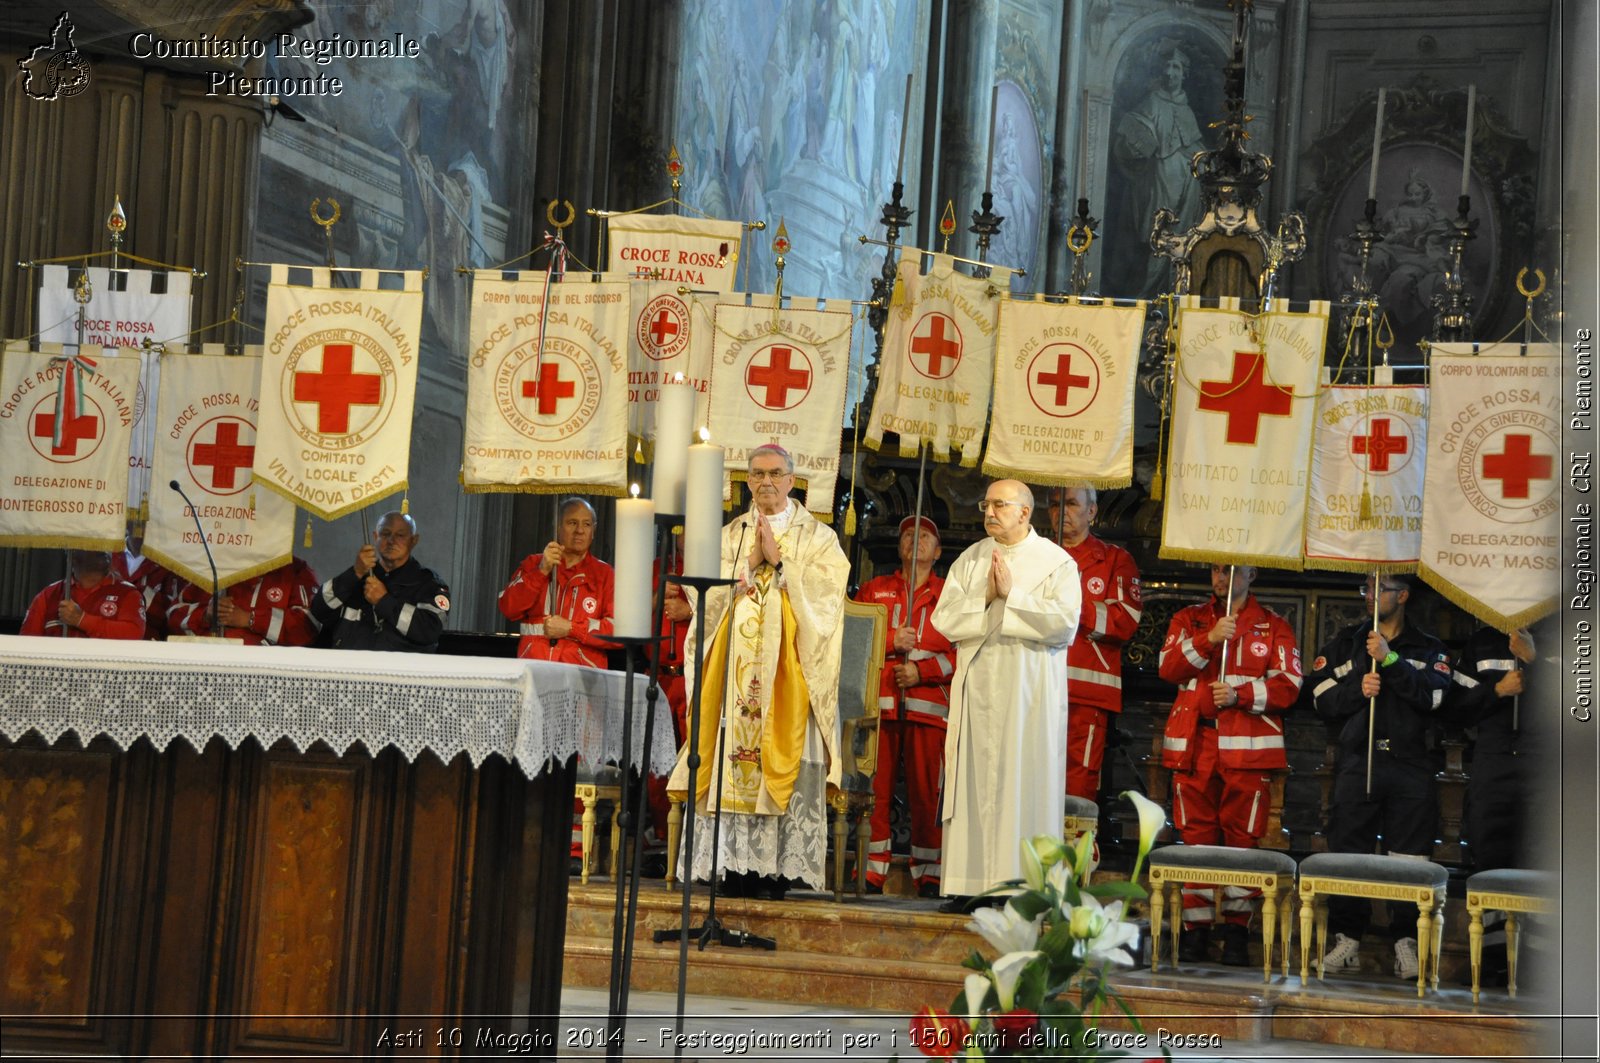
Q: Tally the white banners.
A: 12